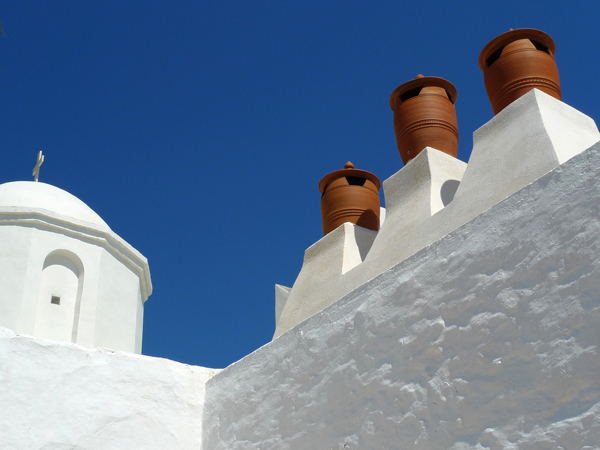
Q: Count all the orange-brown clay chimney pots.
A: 3